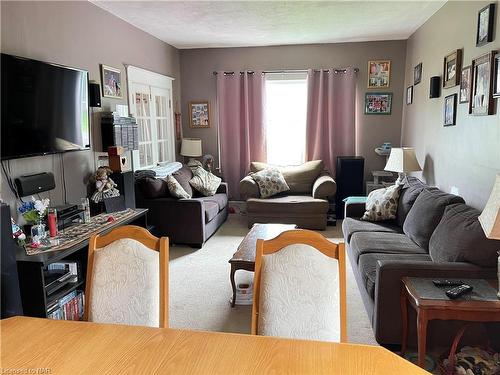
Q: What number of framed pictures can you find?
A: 12